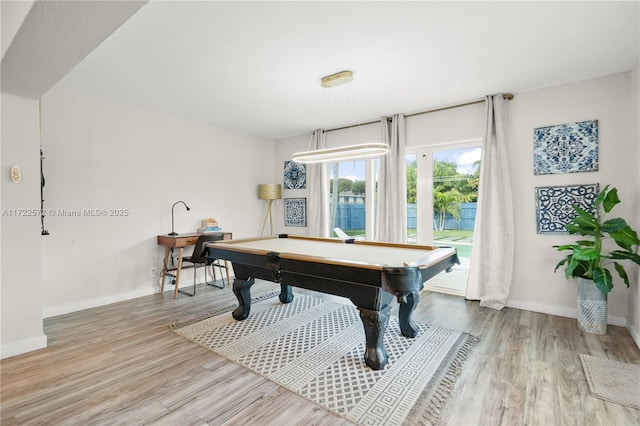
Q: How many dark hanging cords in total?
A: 1